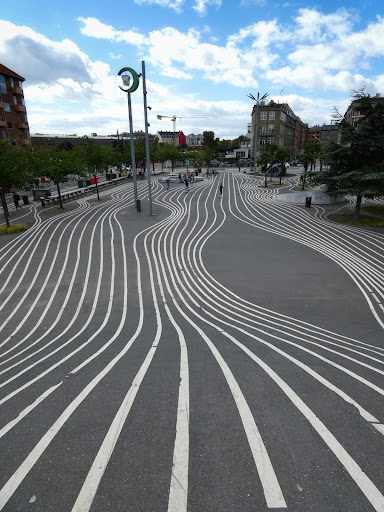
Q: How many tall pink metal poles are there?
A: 0